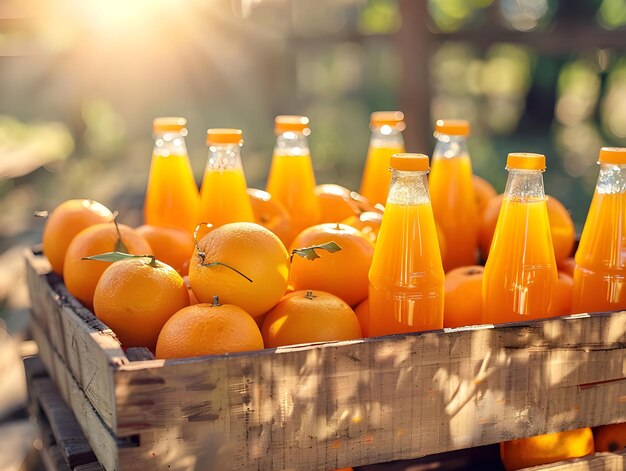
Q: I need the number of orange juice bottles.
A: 8